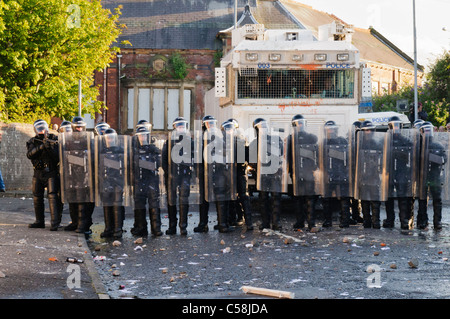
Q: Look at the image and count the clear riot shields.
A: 11